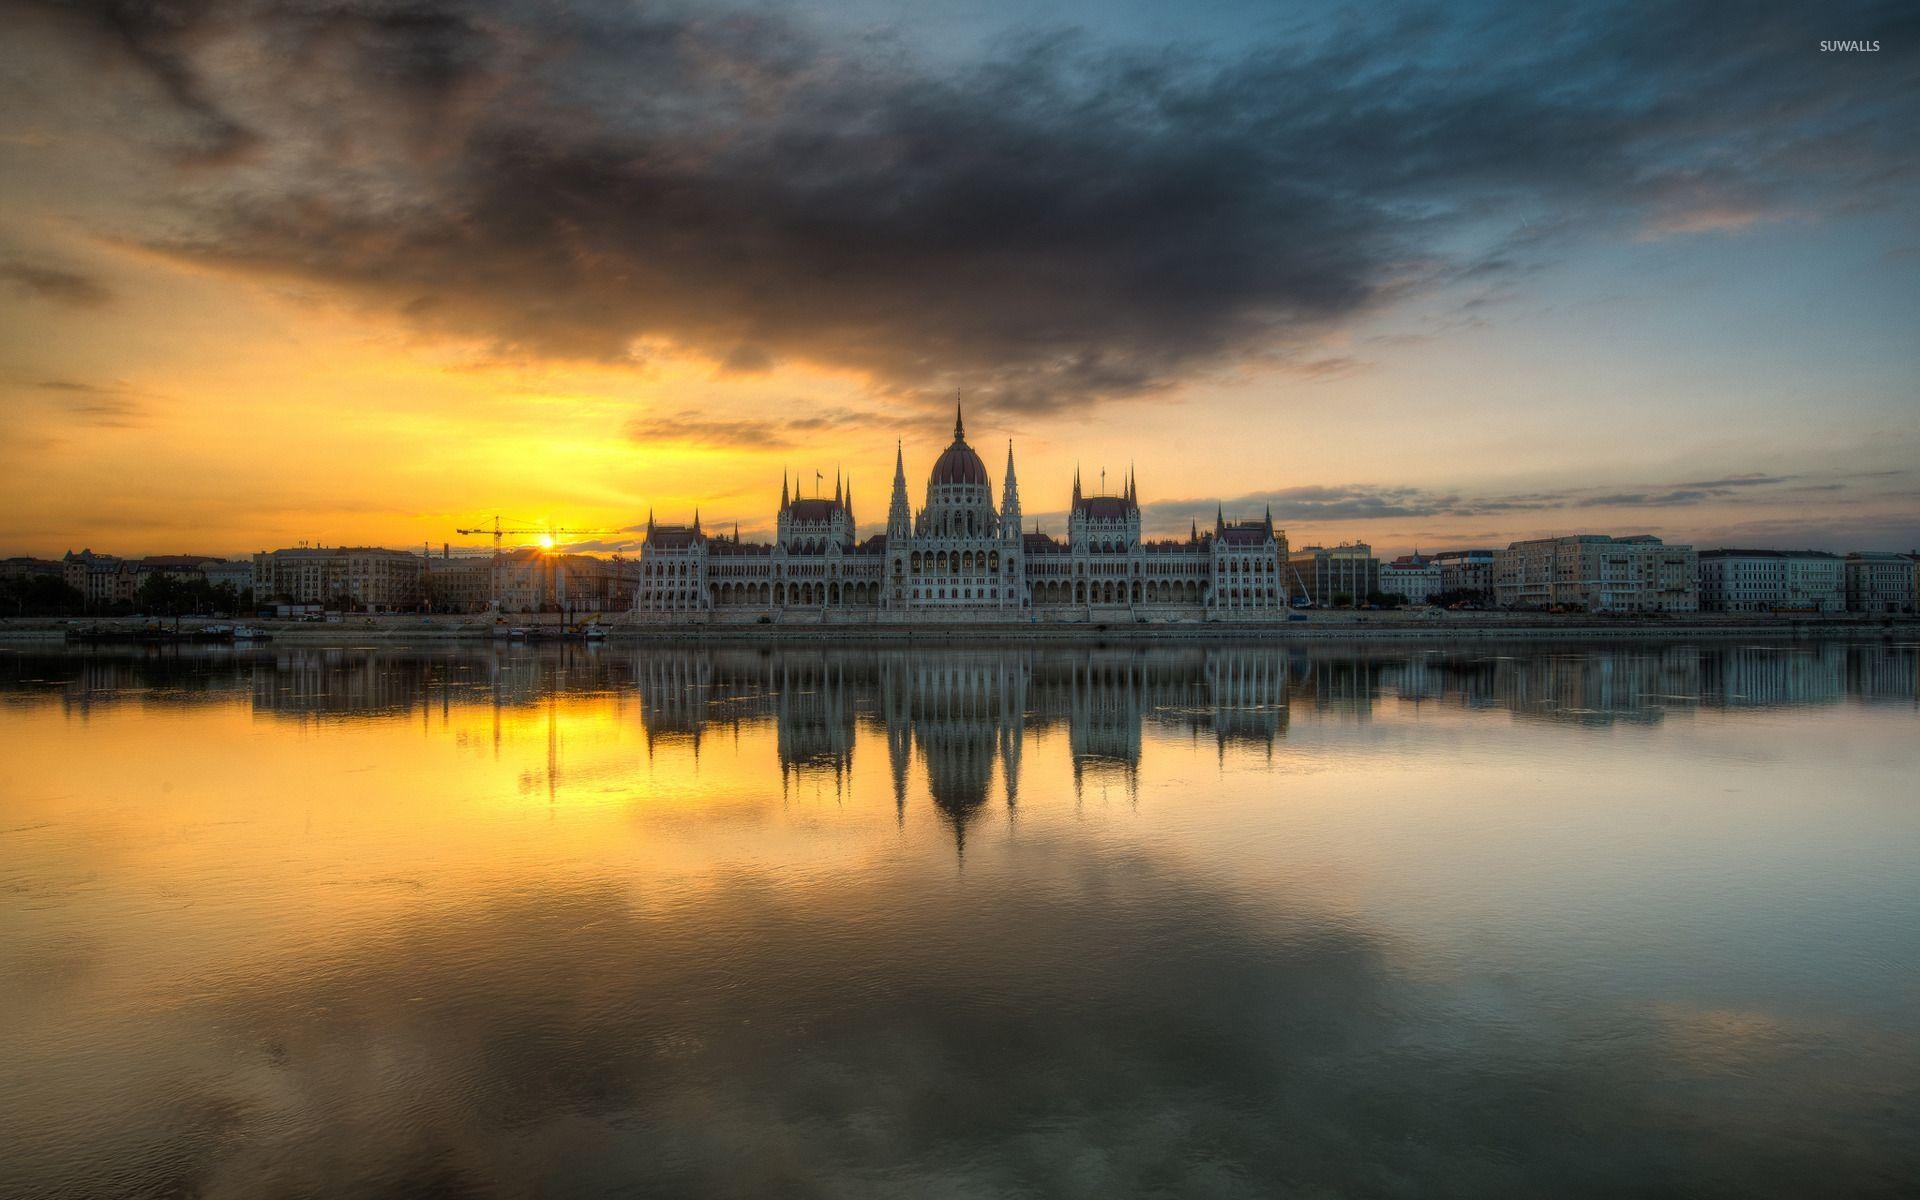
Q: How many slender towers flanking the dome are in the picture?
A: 2